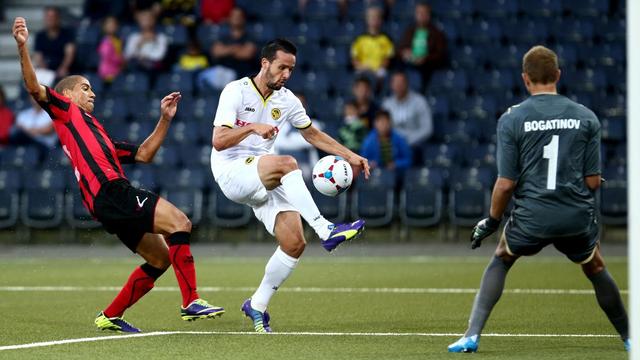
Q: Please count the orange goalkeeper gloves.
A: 0